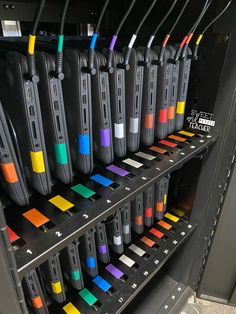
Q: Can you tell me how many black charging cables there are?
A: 10